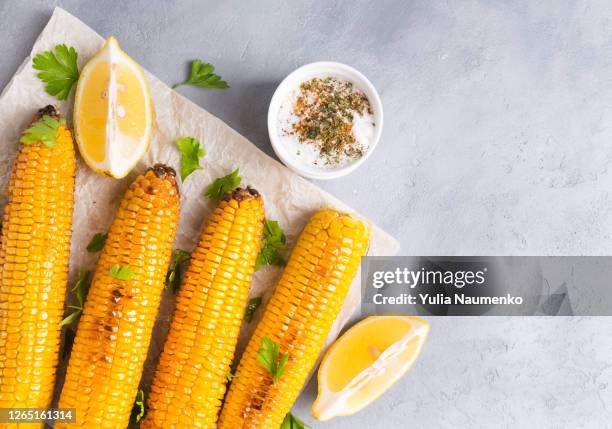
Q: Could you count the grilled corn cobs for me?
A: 4